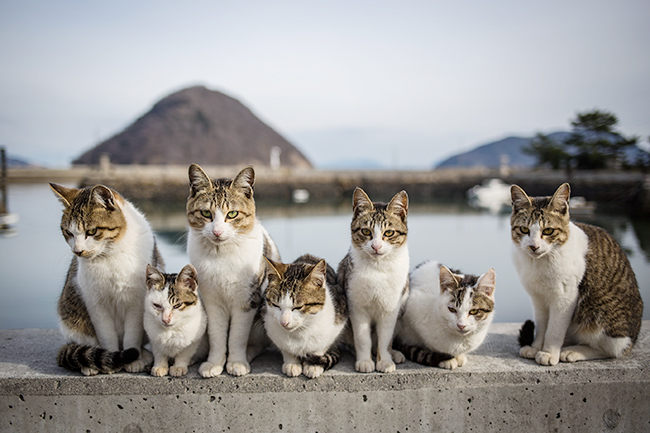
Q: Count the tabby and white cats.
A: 7